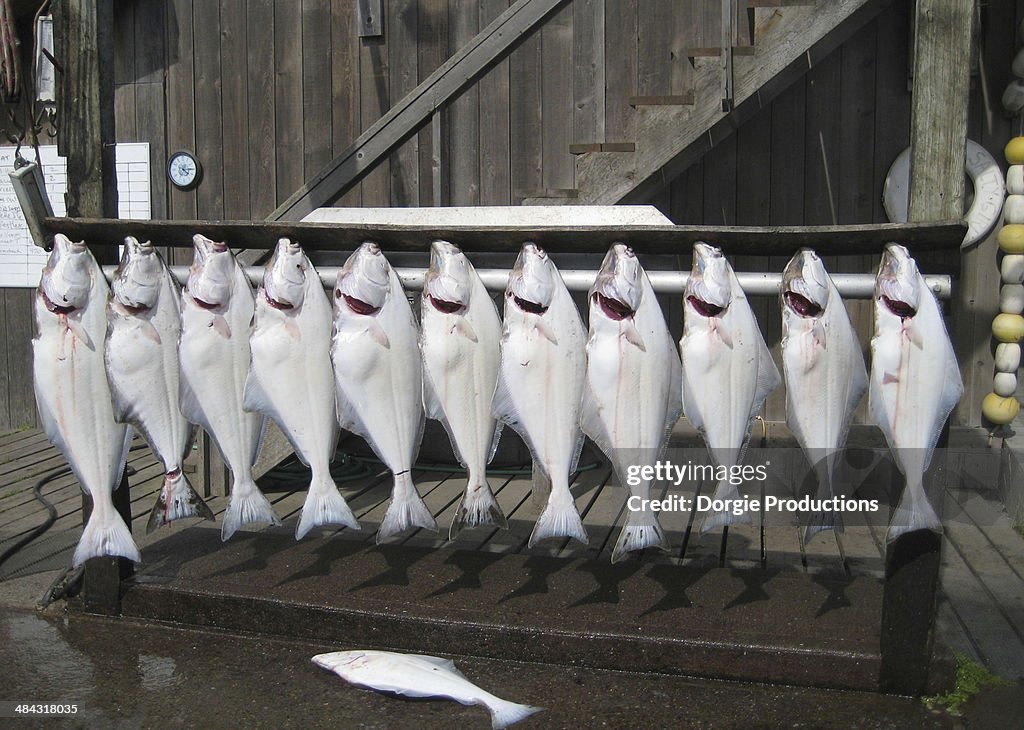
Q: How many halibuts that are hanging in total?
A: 11